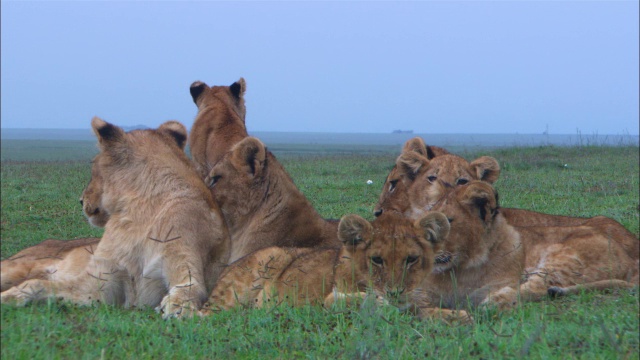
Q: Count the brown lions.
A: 7